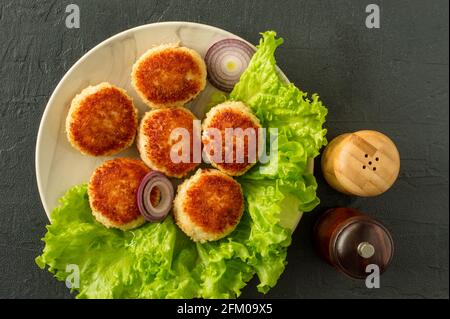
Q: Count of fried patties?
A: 6